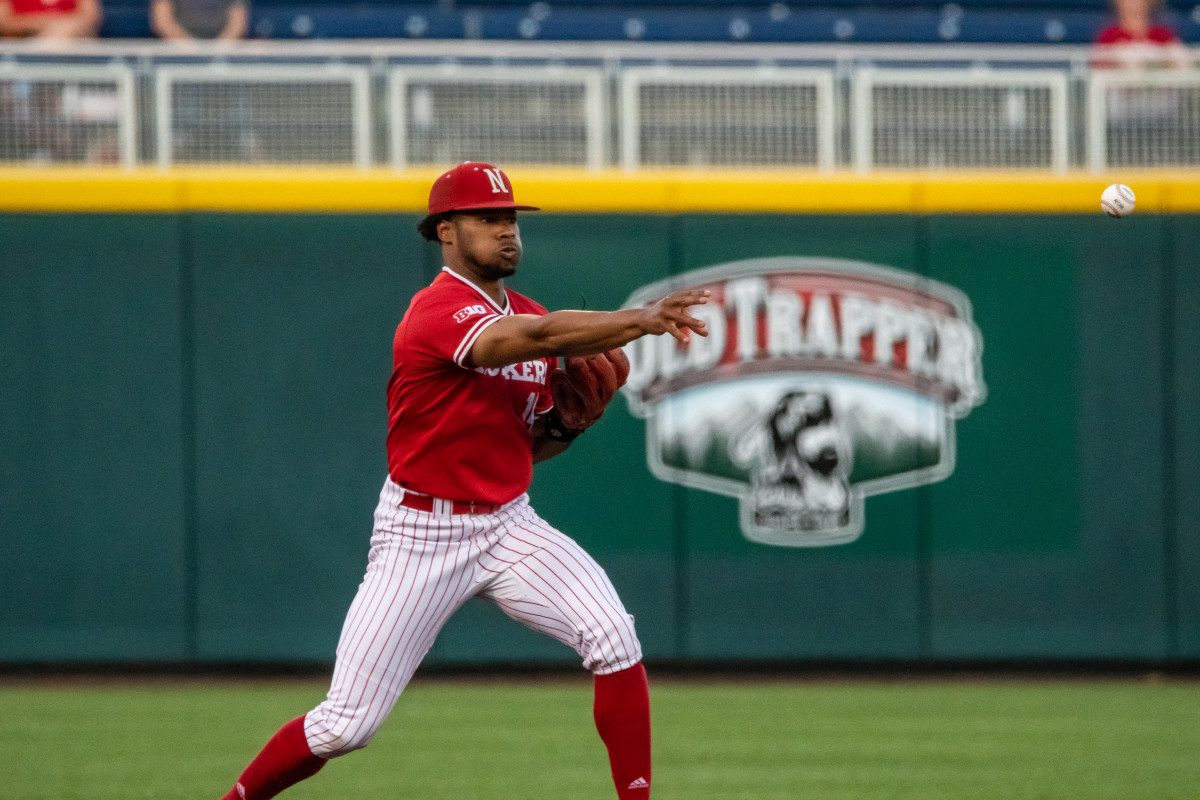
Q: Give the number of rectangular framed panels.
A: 6